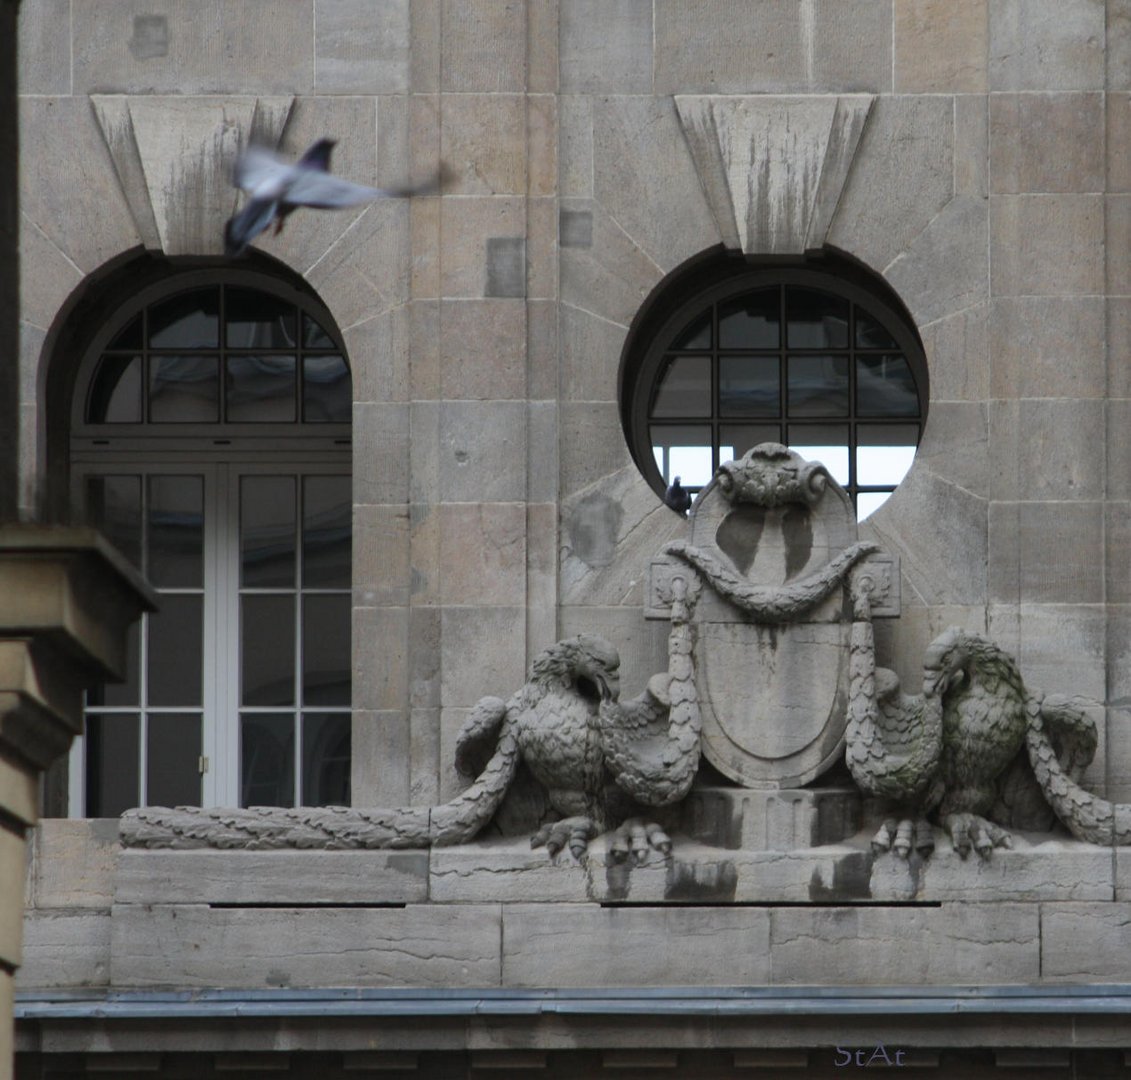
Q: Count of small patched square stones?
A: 3